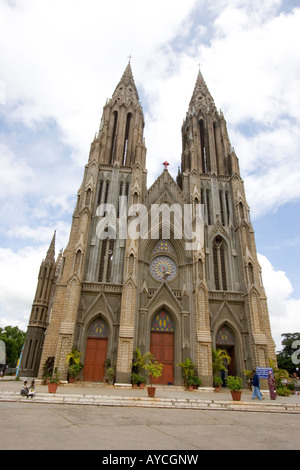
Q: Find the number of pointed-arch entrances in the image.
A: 3